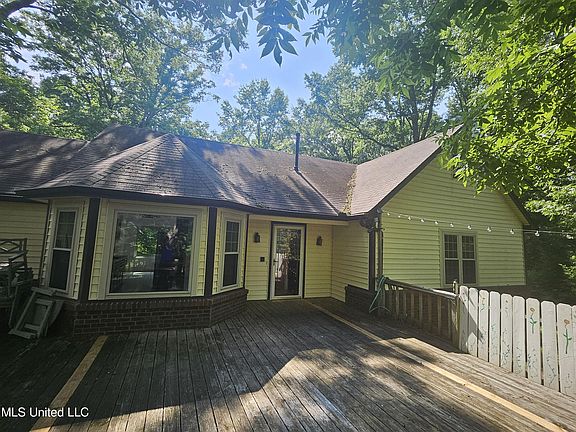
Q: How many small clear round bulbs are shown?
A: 11